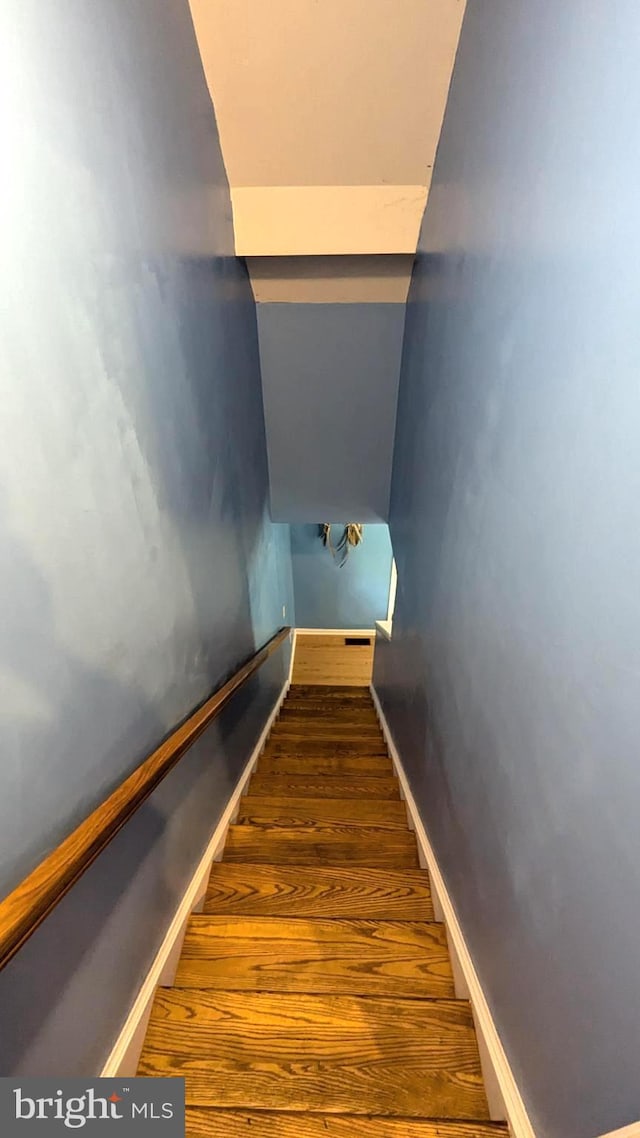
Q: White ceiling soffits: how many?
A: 1